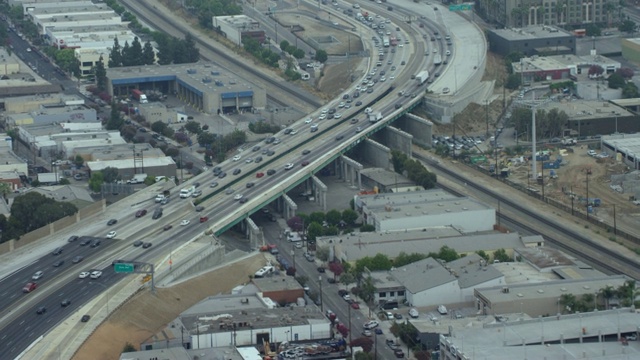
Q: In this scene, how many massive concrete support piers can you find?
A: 7